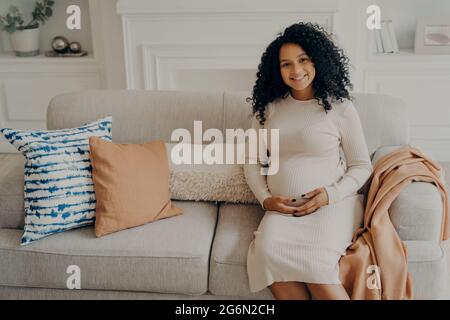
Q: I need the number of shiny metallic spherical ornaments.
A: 2